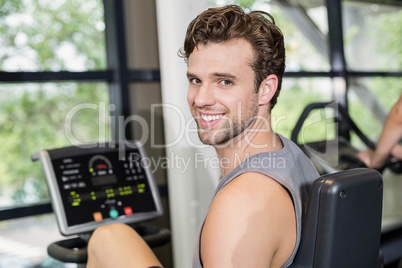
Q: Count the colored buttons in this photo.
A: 3